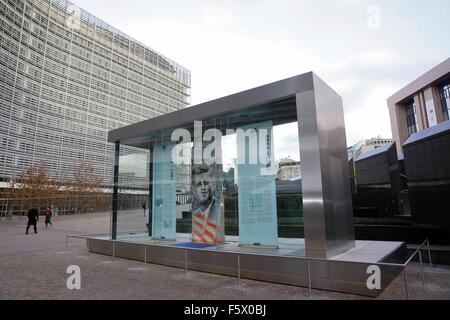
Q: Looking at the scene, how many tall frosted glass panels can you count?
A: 2